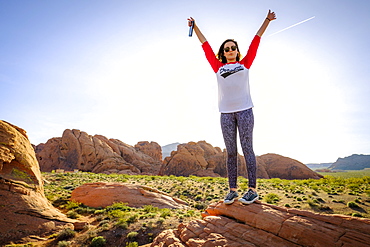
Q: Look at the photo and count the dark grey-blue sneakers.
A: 2